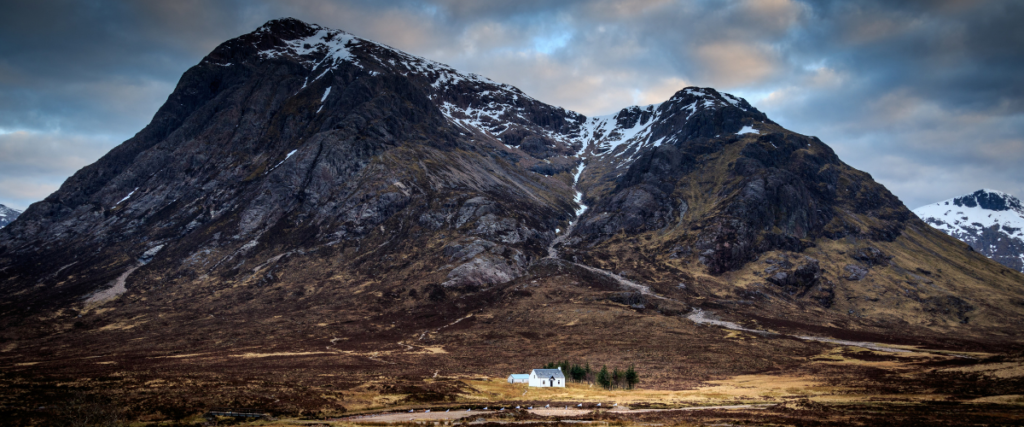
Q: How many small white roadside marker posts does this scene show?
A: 13